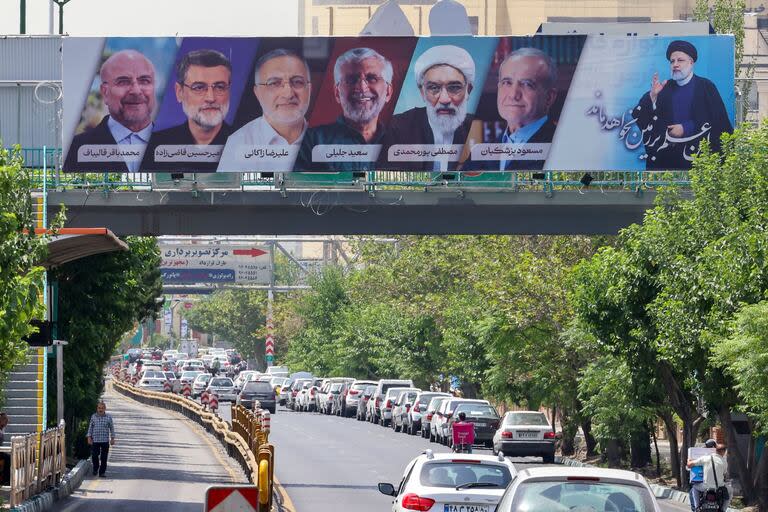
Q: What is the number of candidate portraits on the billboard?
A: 6